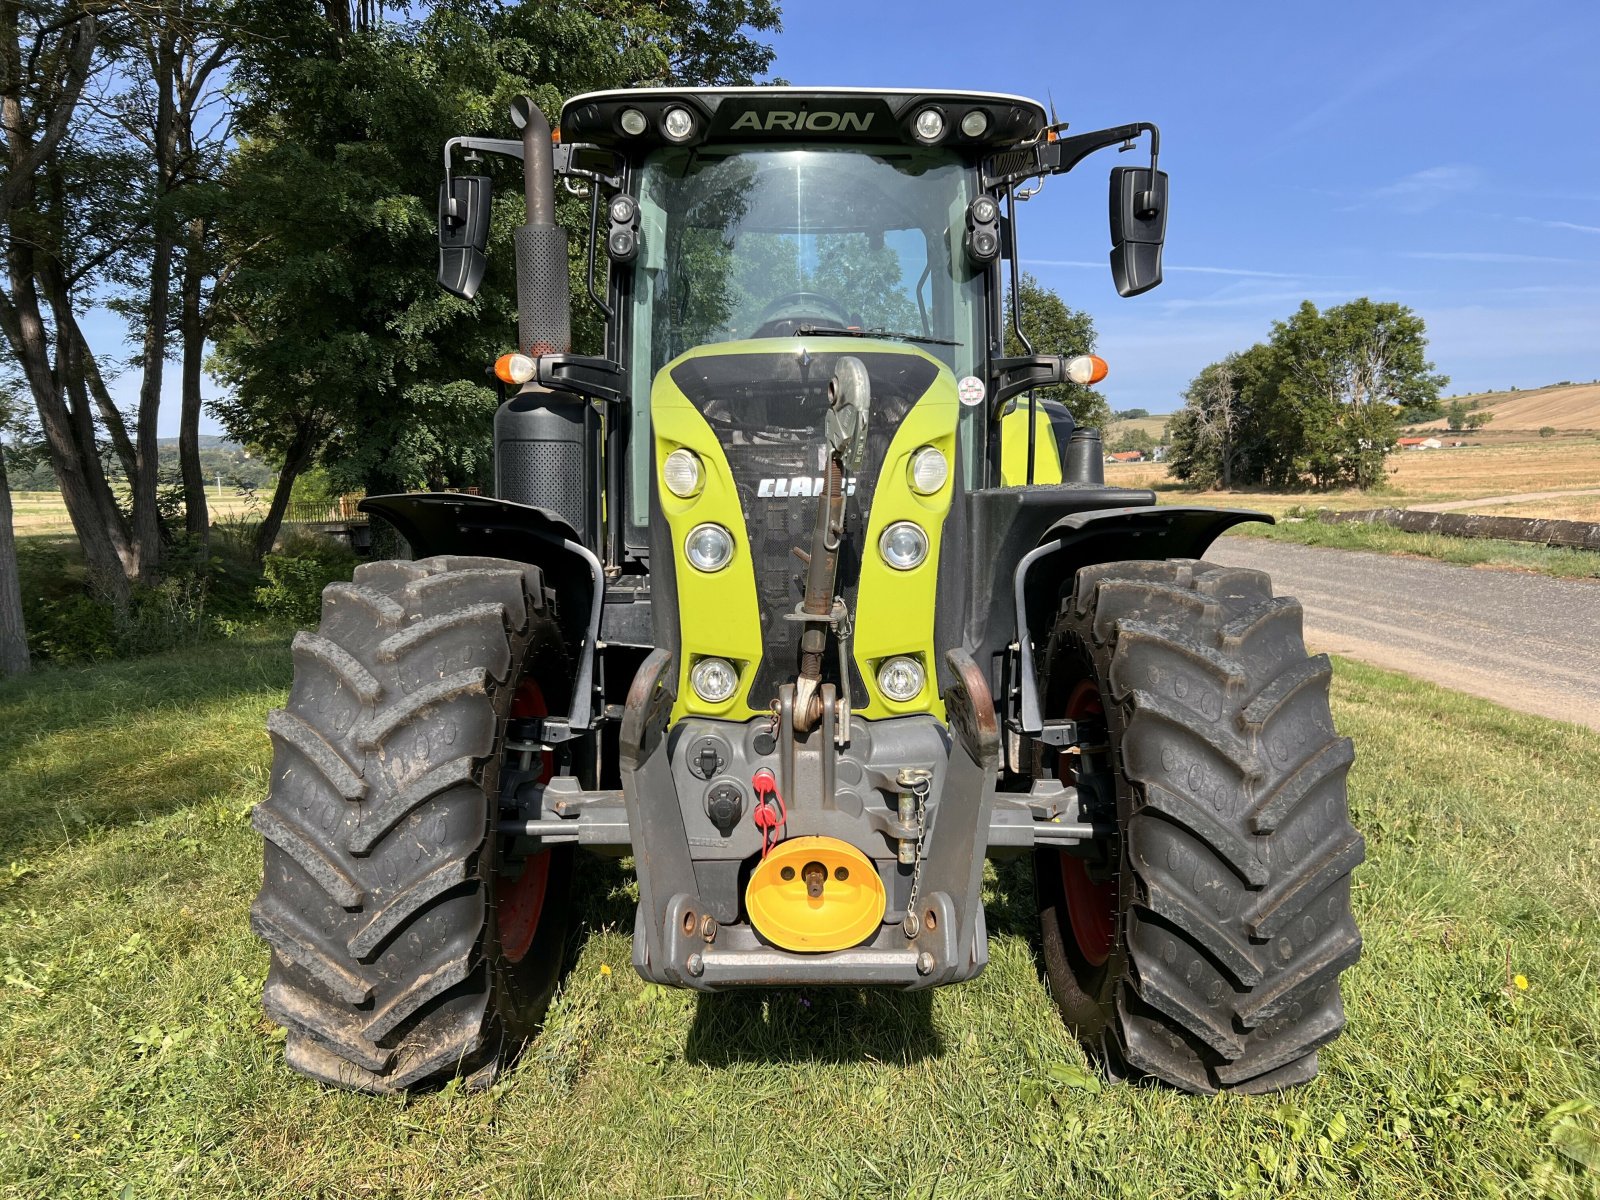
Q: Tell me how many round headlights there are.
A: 14